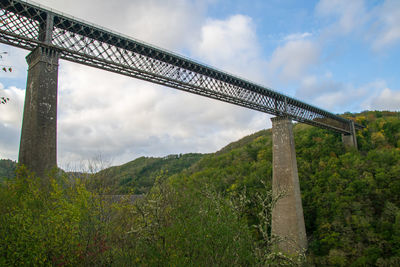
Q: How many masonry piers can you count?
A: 3